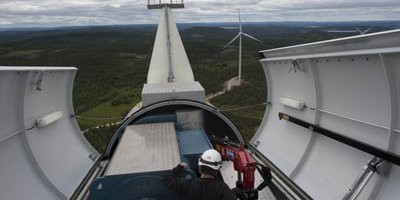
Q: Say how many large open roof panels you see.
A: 2